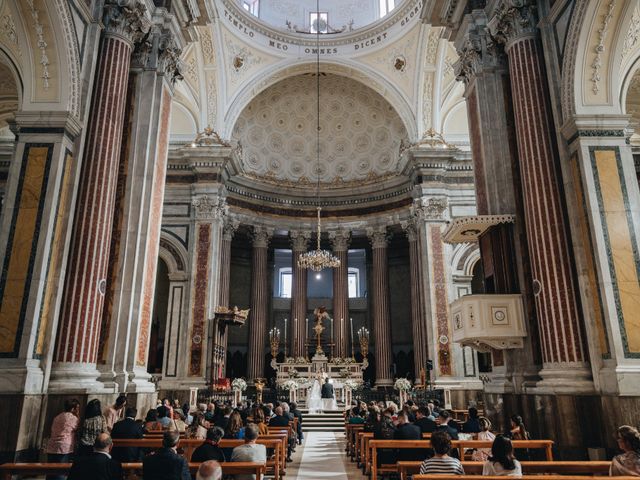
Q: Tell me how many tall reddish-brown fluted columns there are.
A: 8